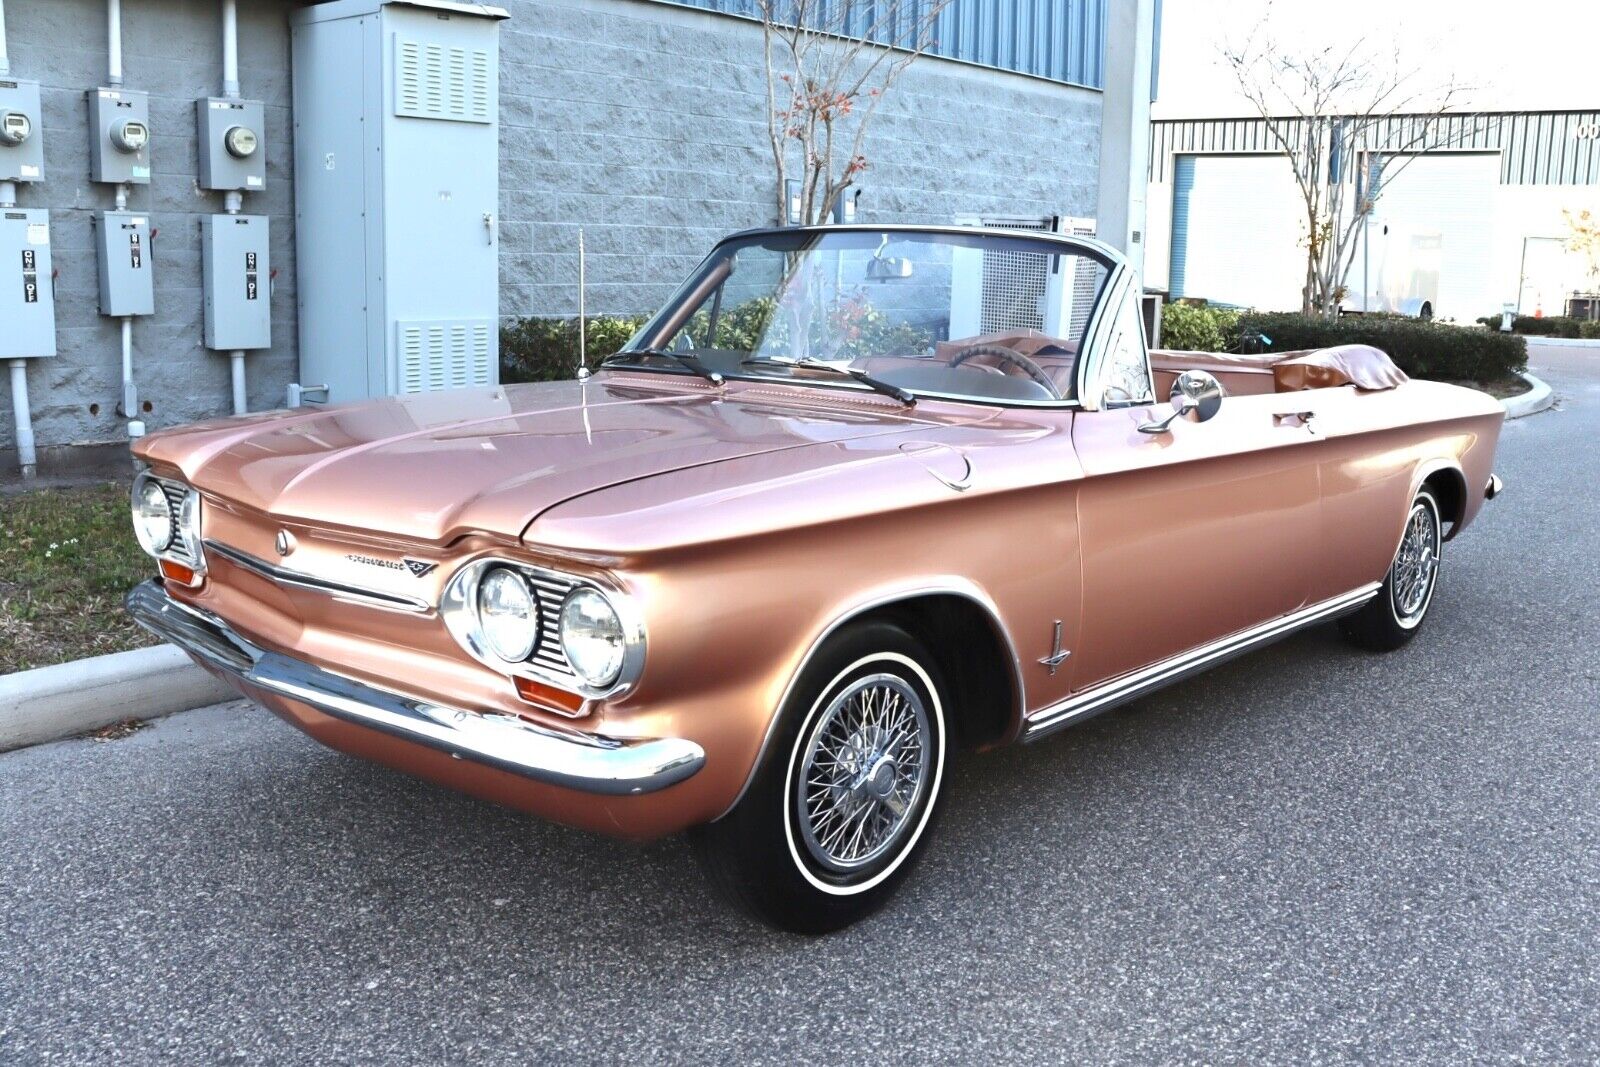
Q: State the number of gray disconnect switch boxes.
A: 3